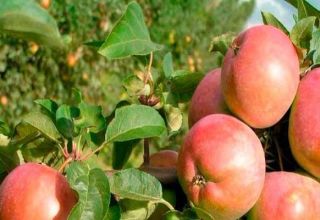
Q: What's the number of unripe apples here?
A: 0